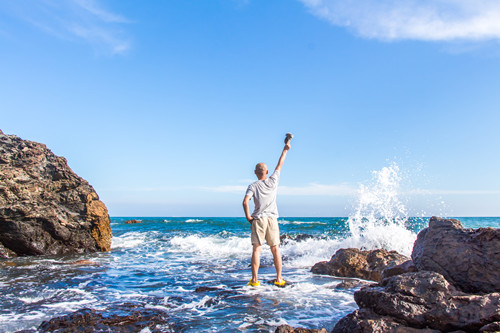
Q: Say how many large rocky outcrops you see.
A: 2